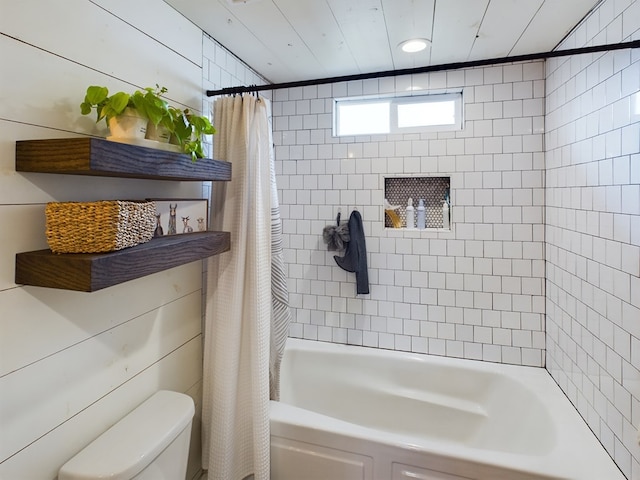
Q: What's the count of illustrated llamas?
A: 1